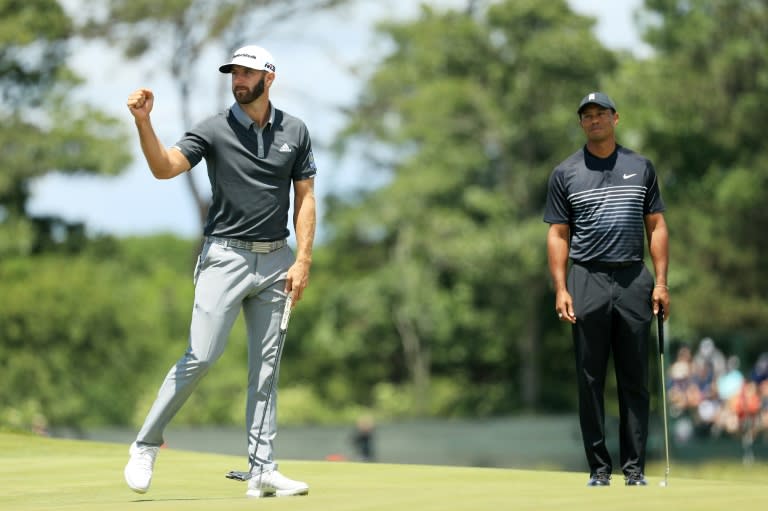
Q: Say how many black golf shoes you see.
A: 2